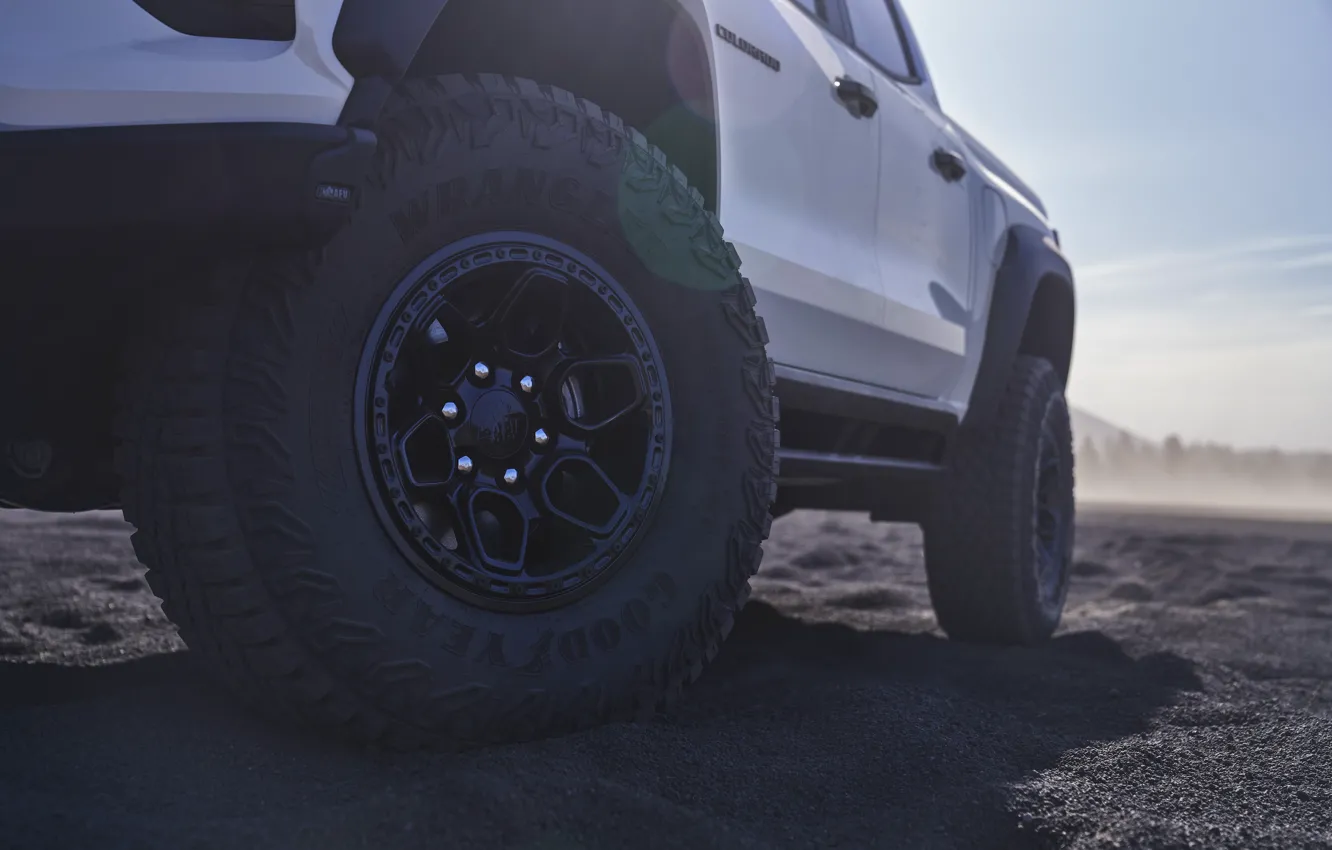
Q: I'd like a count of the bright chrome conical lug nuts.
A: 6